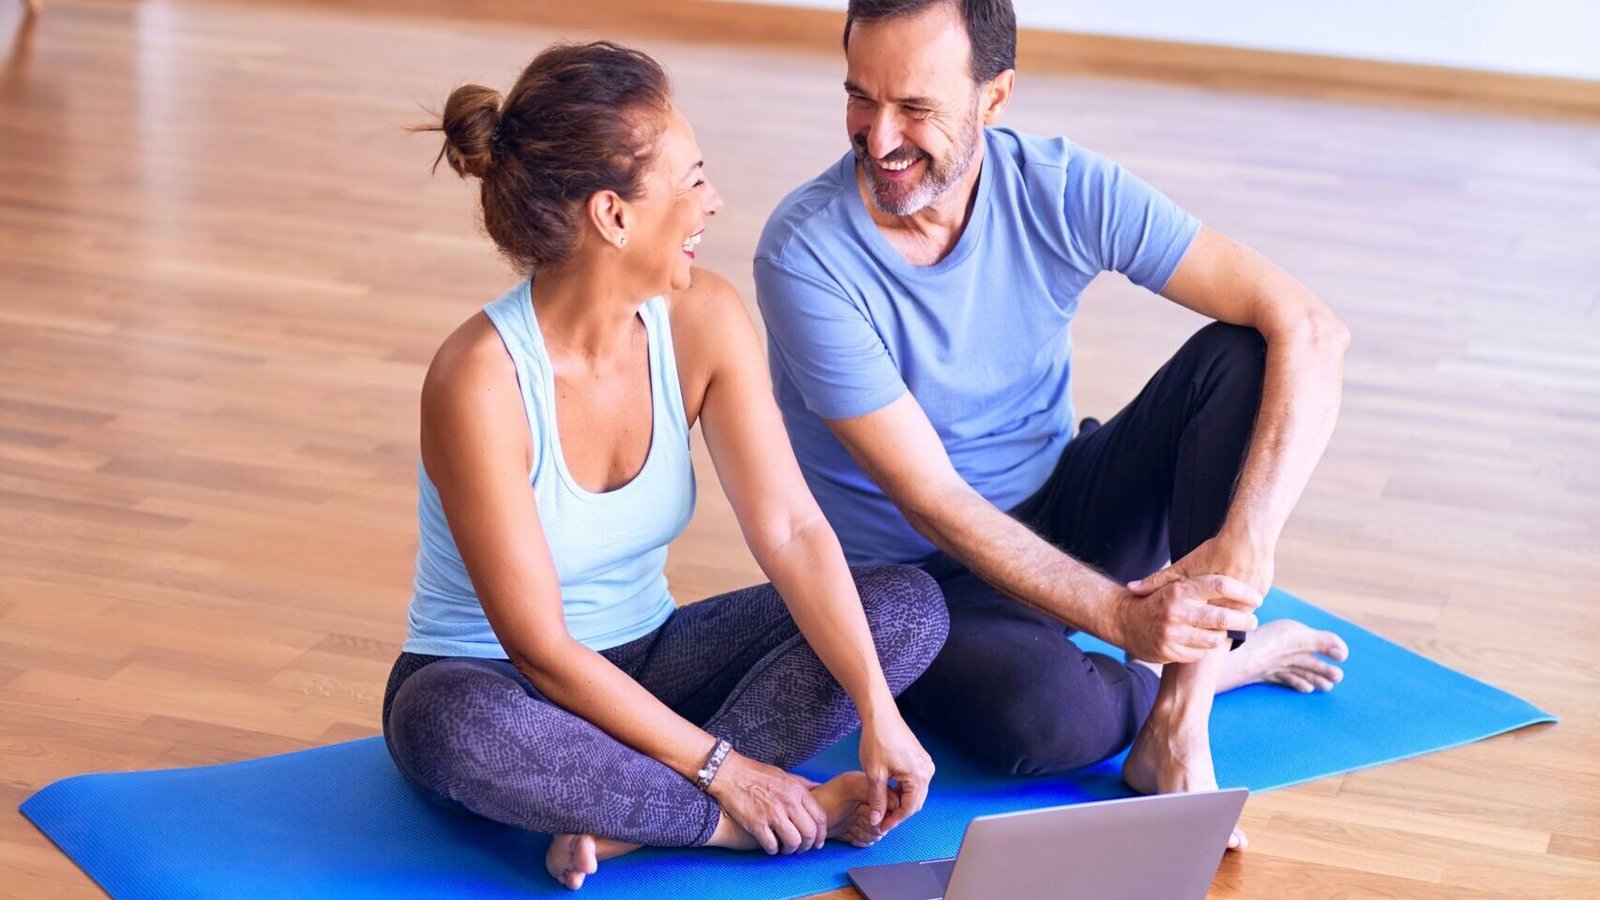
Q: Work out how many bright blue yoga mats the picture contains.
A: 1